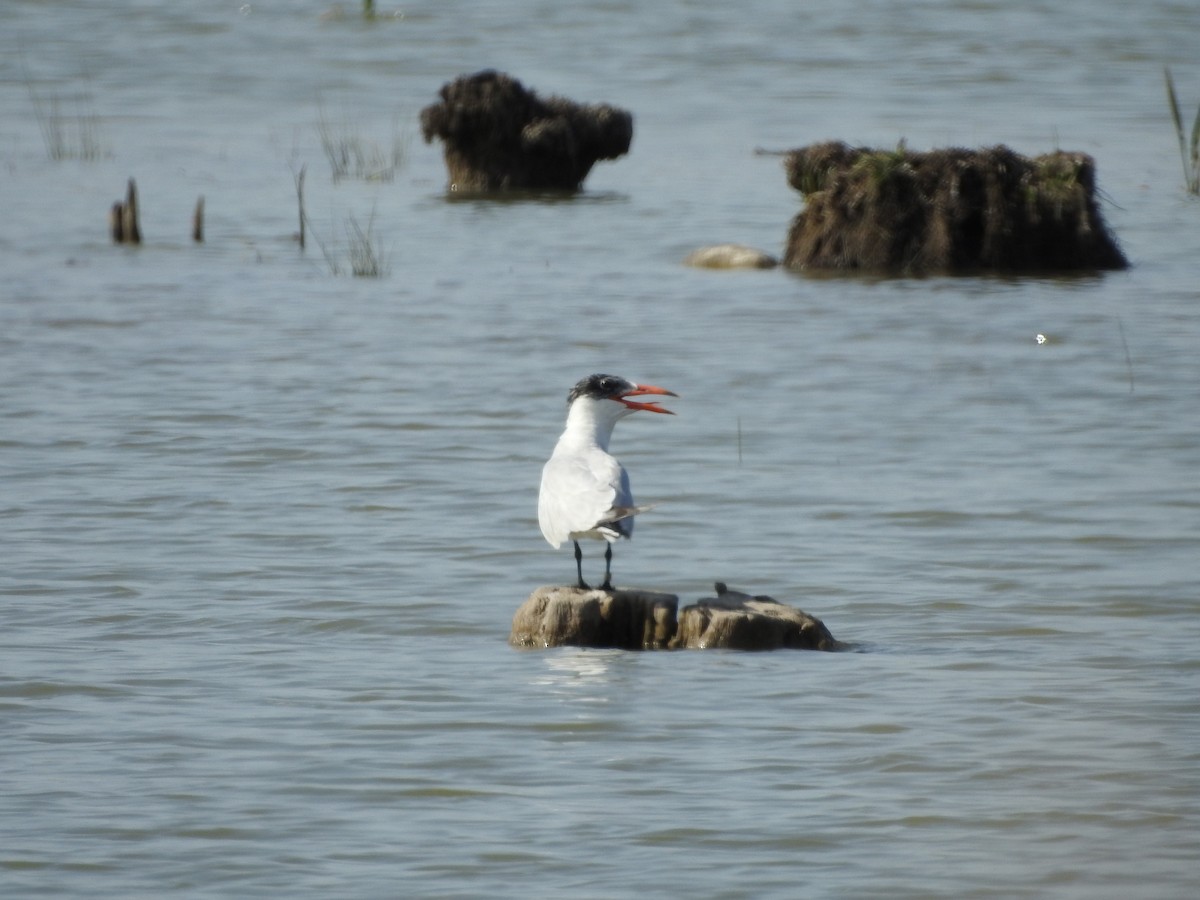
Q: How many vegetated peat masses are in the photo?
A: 2